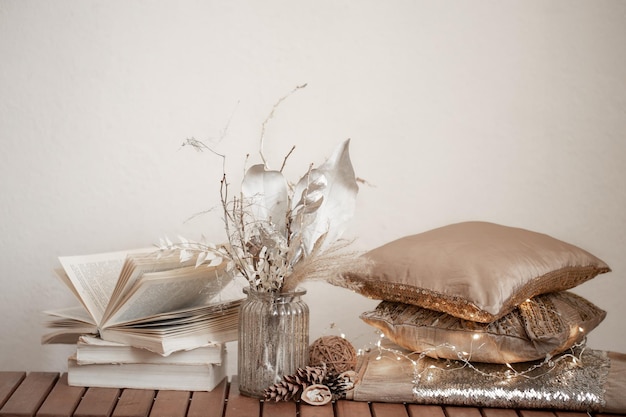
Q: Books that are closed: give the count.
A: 2